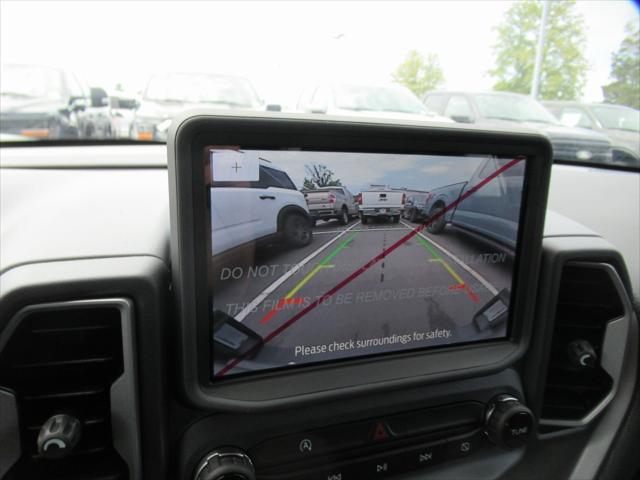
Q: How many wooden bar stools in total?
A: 0